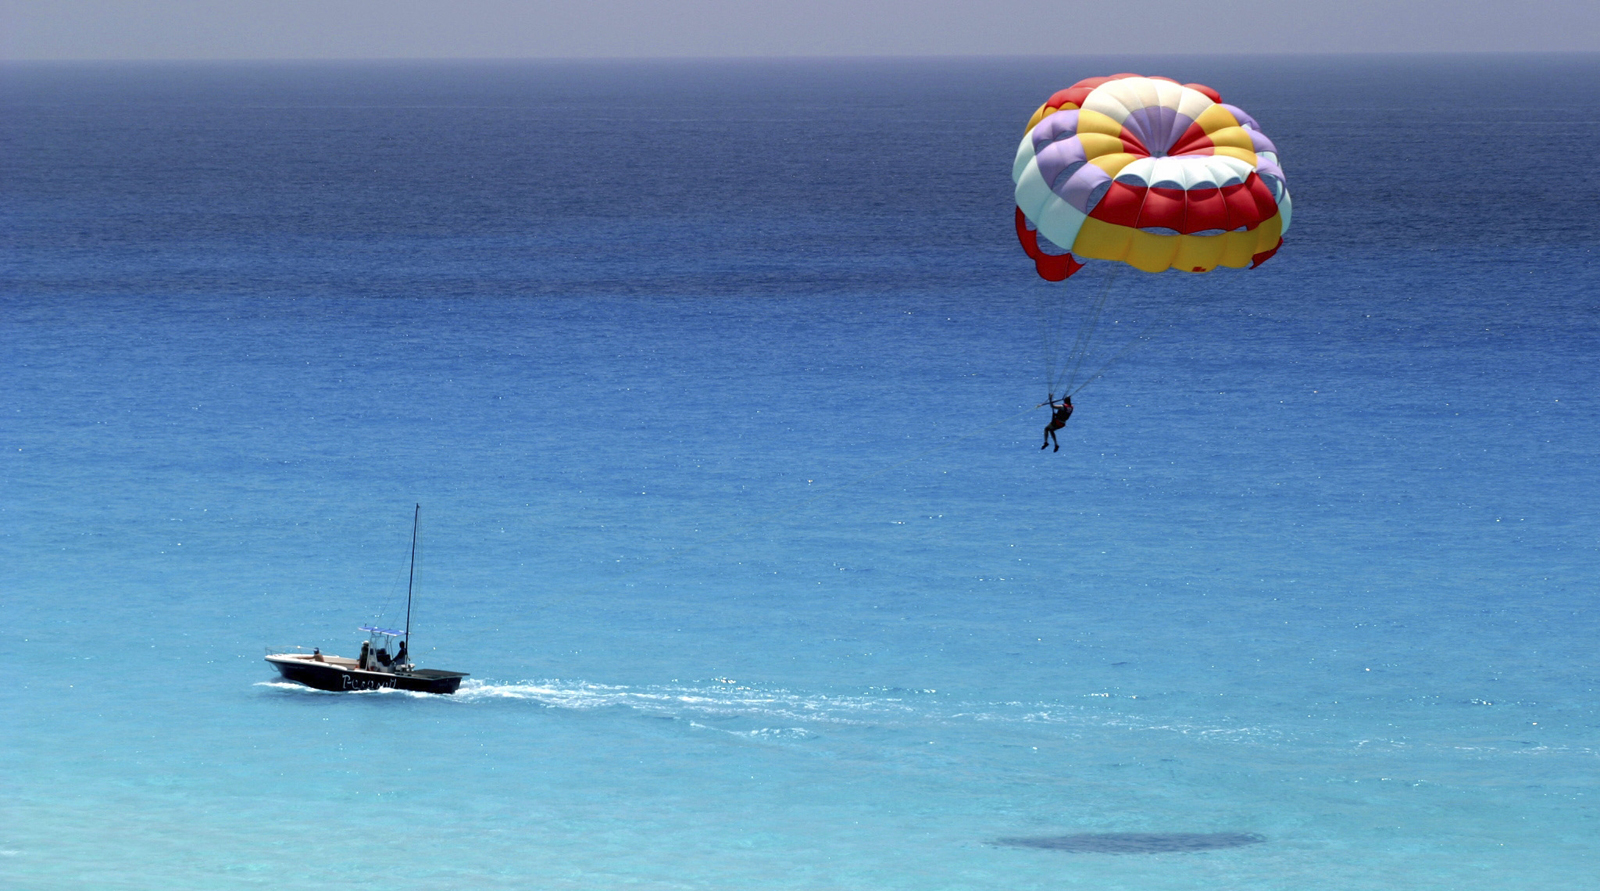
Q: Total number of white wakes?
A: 1